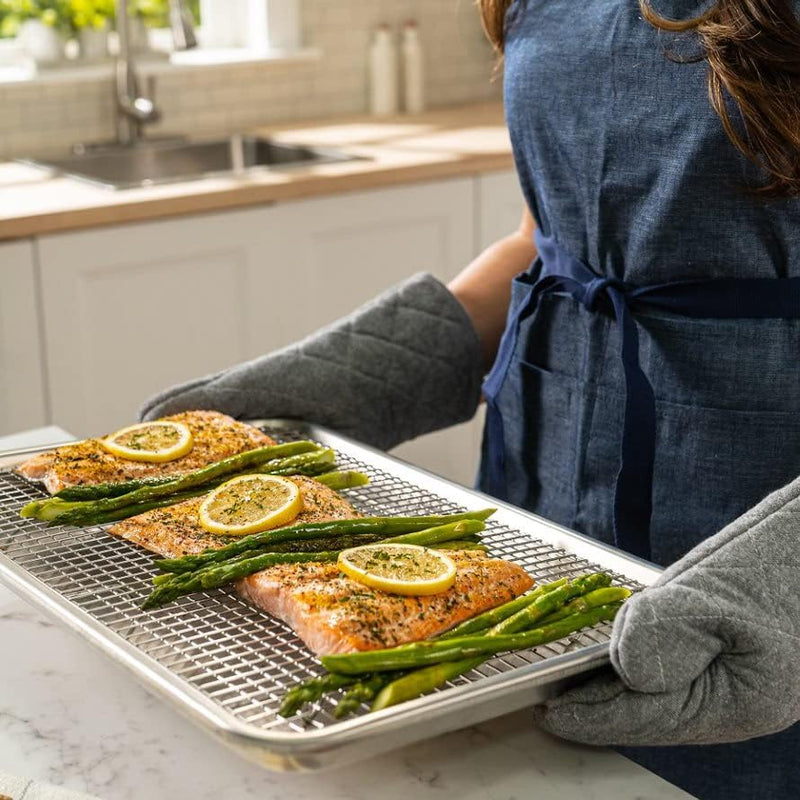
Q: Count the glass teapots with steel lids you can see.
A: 0